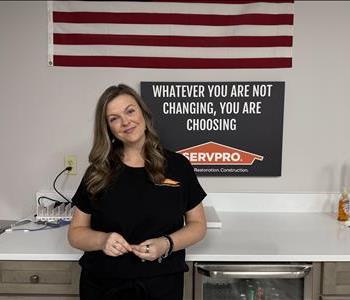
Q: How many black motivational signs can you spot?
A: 1